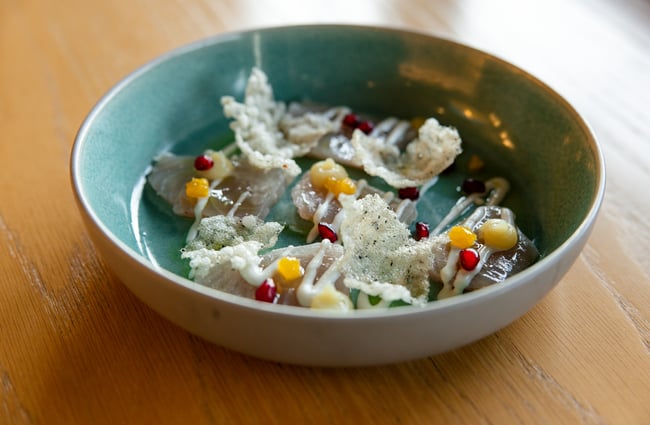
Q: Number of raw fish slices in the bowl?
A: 5